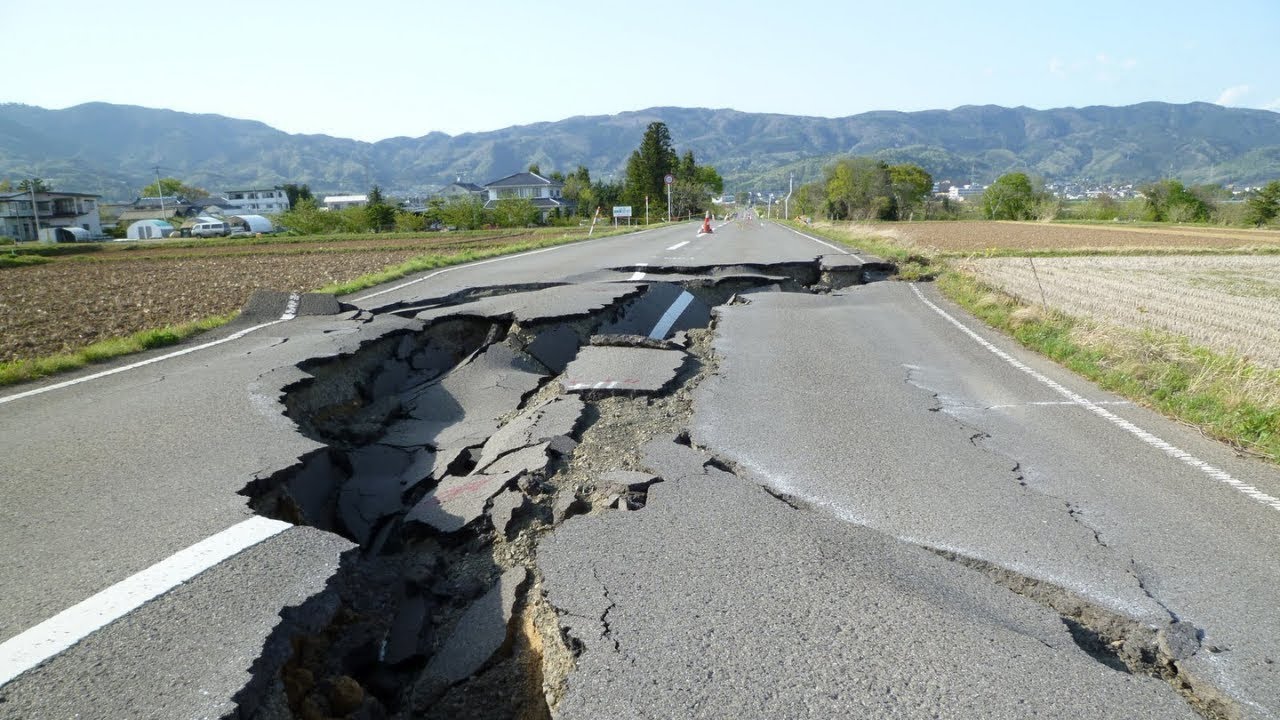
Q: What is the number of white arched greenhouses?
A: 3